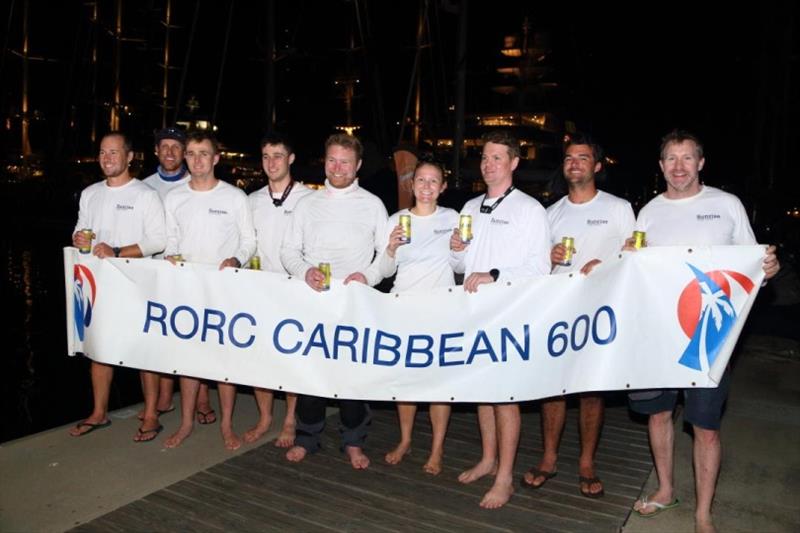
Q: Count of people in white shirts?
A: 9